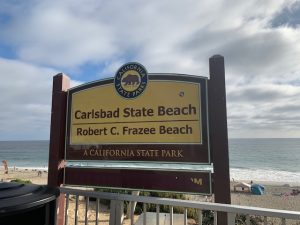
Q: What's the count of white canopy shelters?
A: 1